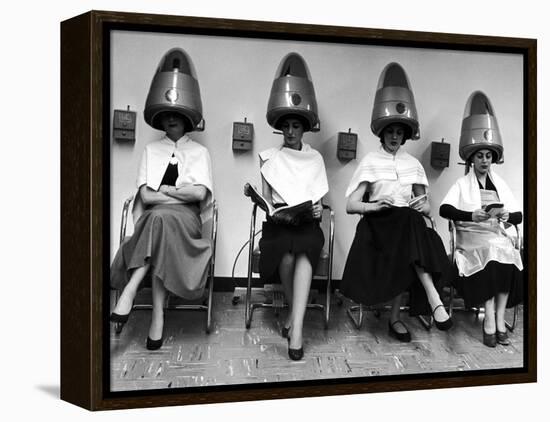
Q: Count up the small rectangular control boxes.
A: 4